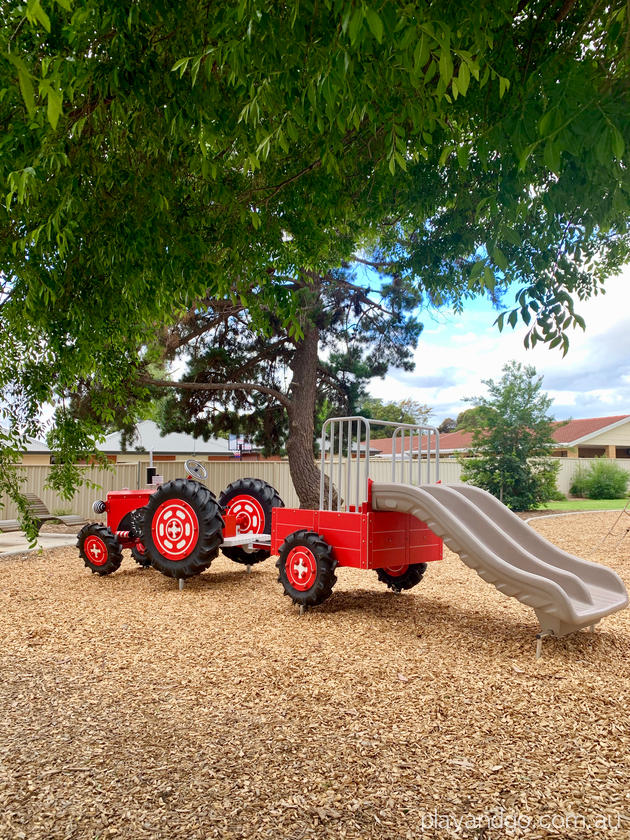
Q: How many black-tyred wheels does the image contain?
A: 6